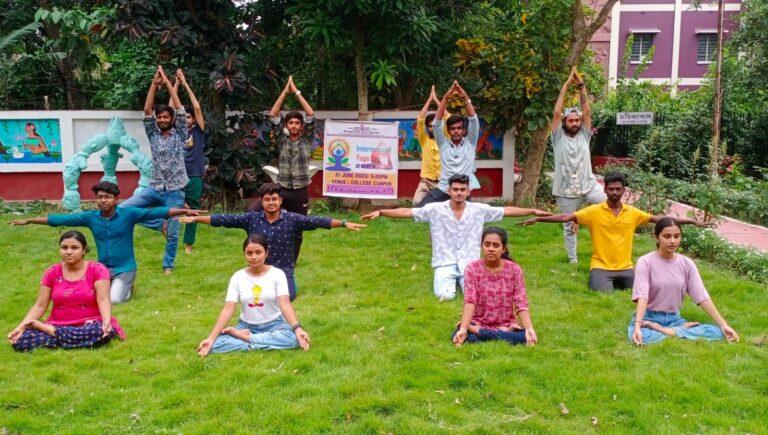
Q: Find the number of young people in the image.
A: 14